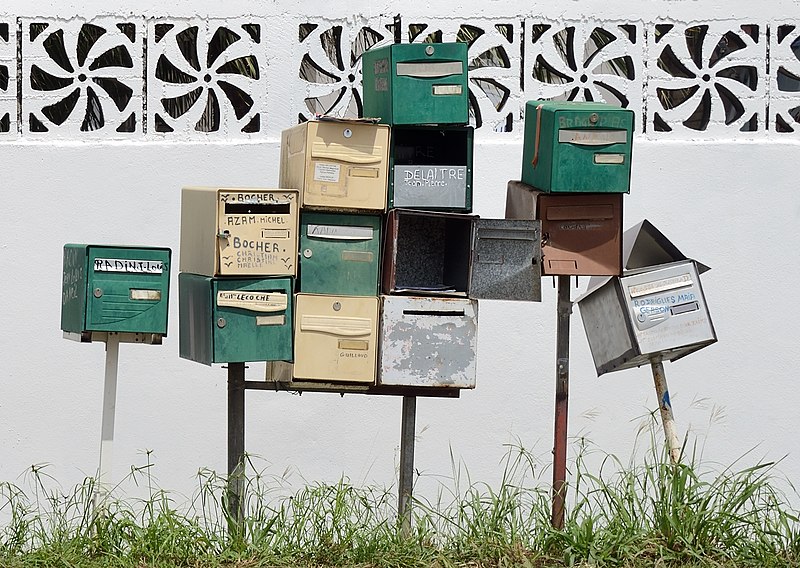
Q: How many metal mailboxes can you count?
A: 13